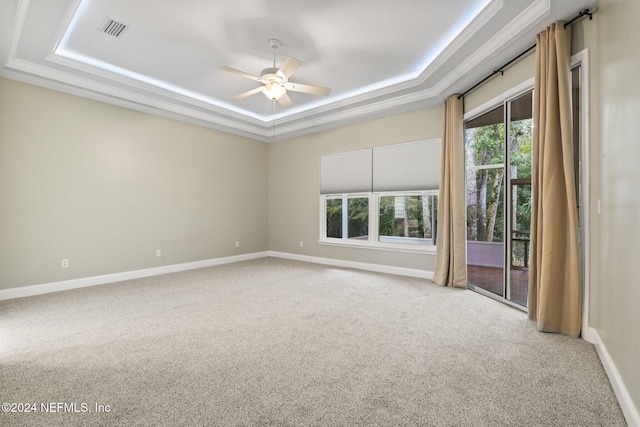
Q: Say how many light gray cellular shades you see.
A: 2